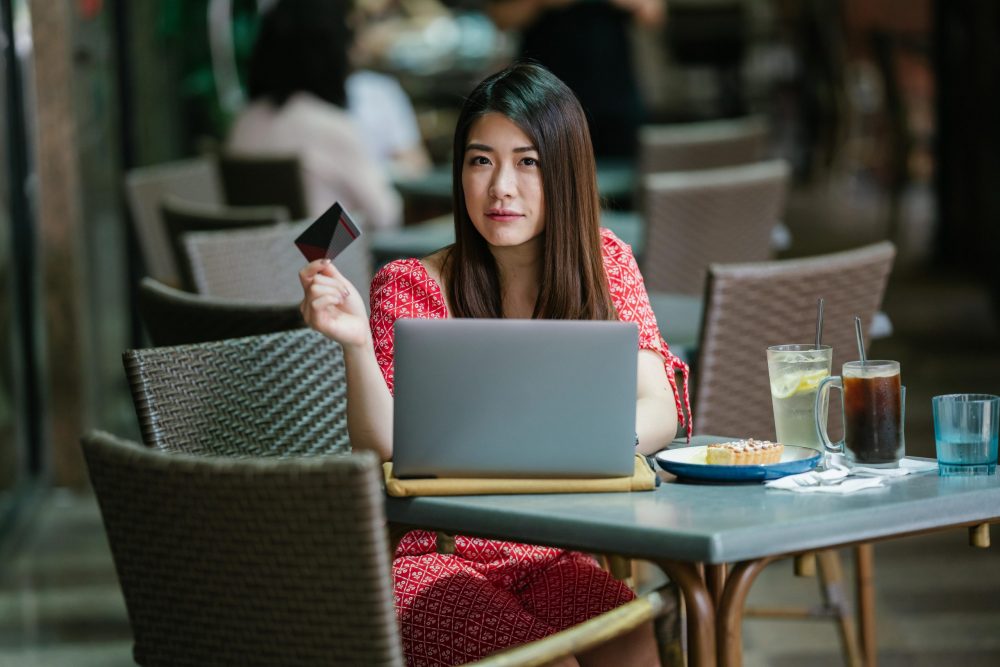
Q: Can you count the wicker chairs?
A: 10